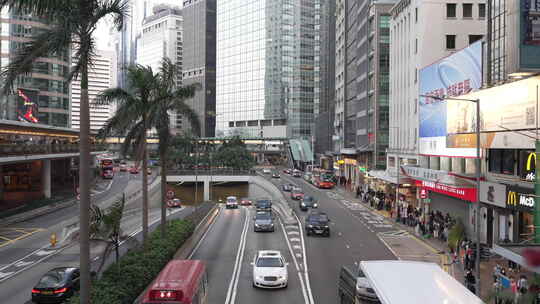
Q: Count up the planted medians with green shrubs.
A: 1